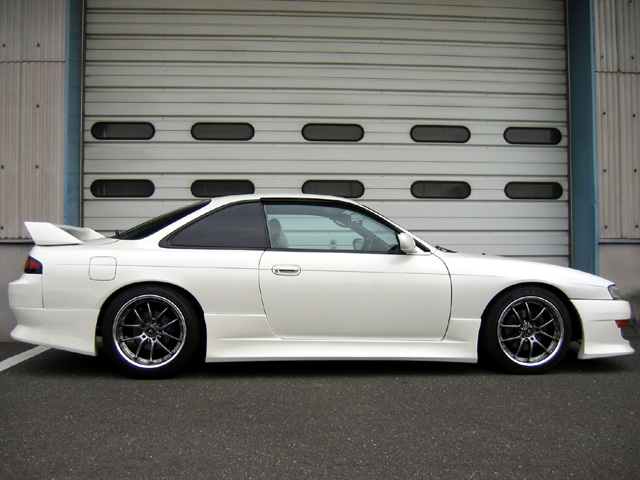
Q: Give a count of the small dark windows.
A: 10